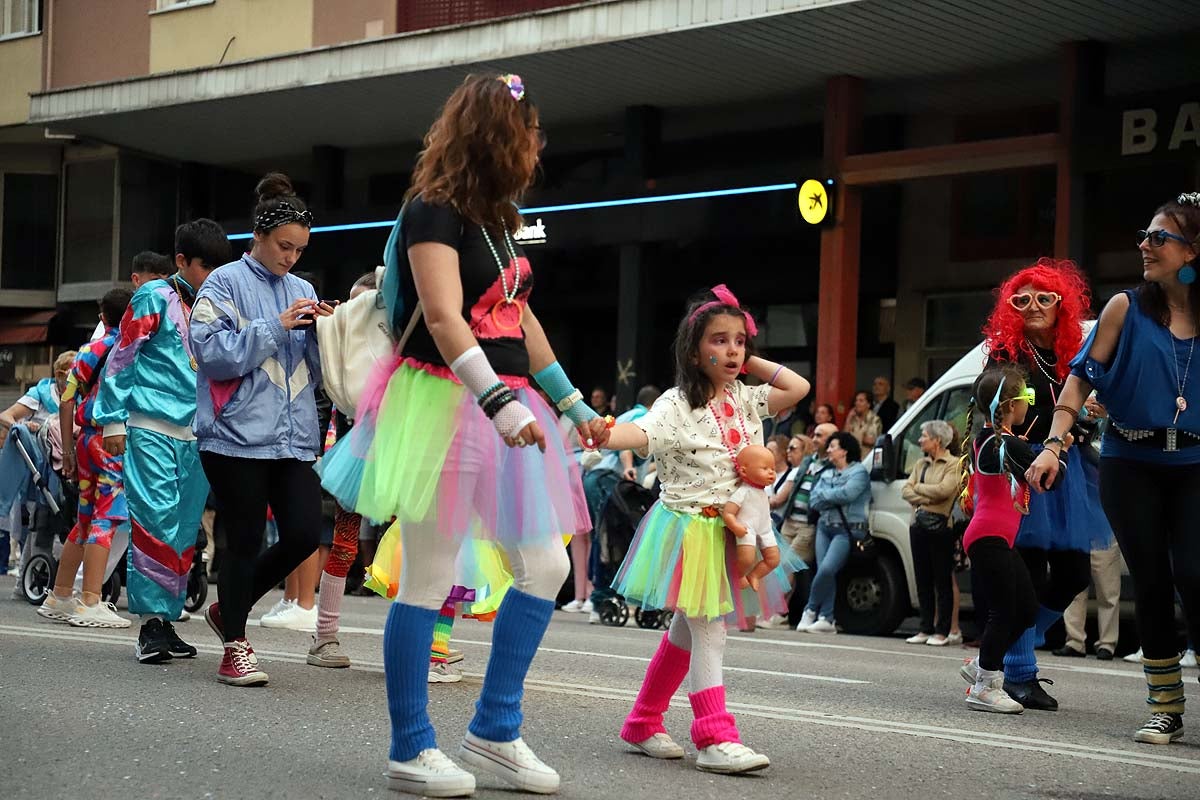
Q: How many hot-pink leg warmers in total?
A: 2